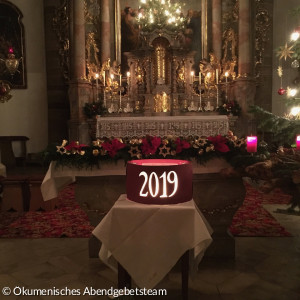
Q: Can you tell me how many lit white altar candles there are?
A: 6